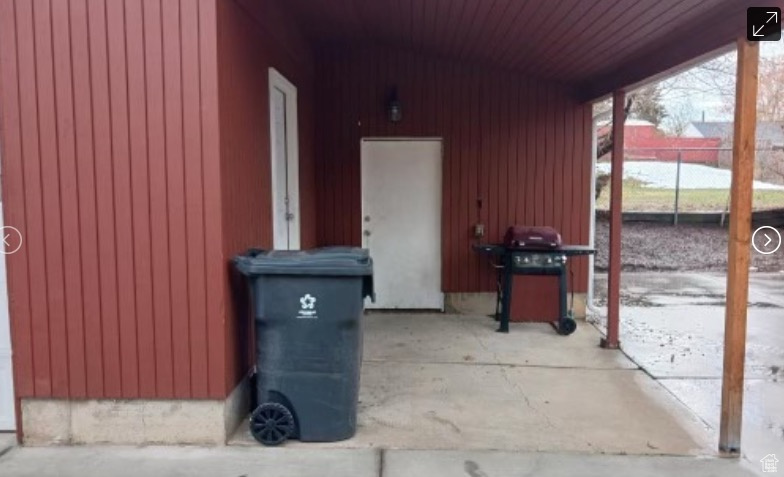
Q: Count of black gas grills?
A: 1